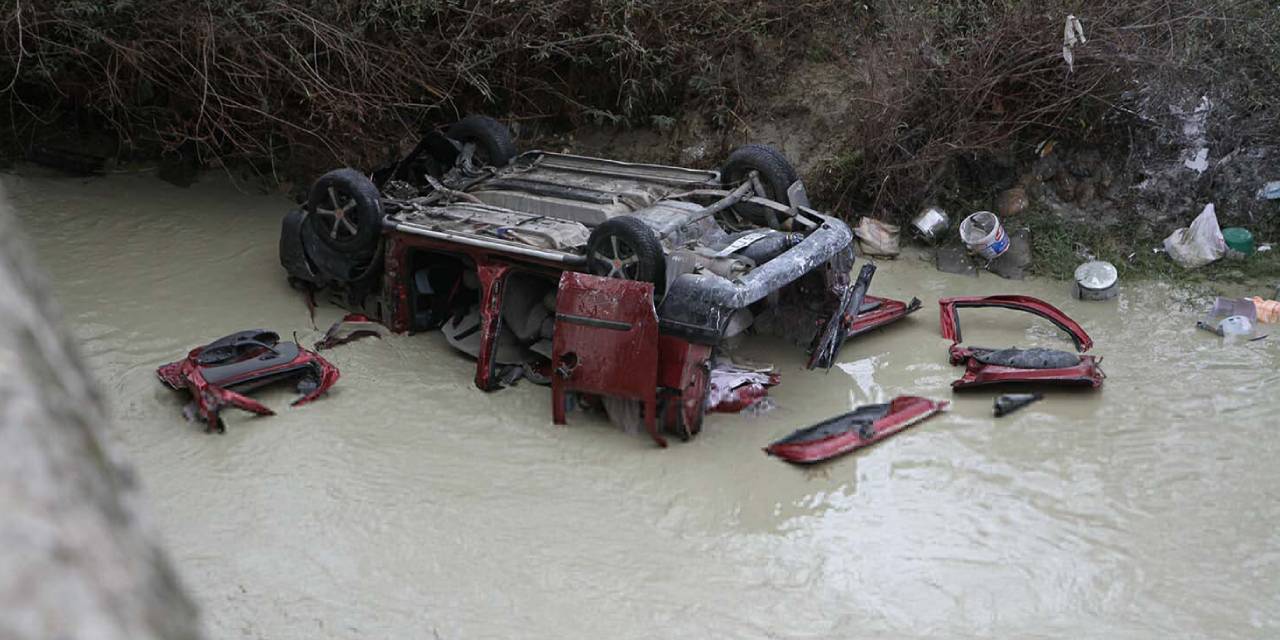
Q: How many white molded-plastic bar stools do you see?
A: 0